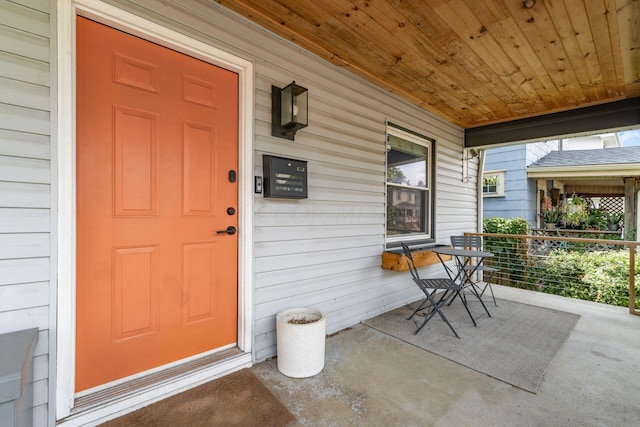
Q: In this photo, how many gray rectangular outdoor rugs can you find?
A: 1